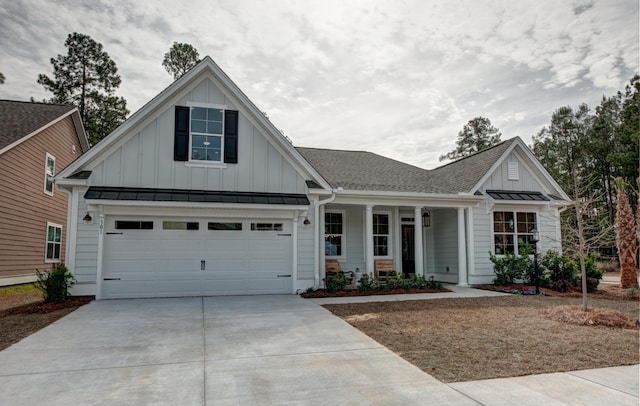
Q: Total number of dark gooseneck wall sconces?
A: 2